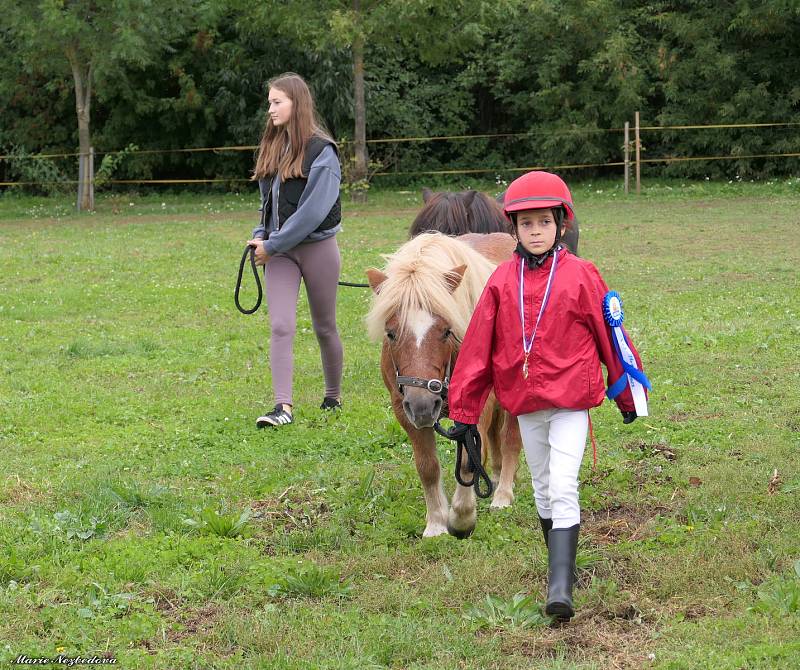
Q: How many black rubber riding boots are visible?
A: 2